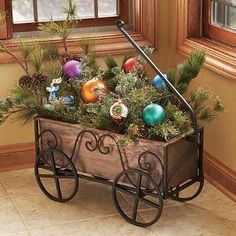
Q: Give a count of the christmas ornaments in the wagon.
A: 7